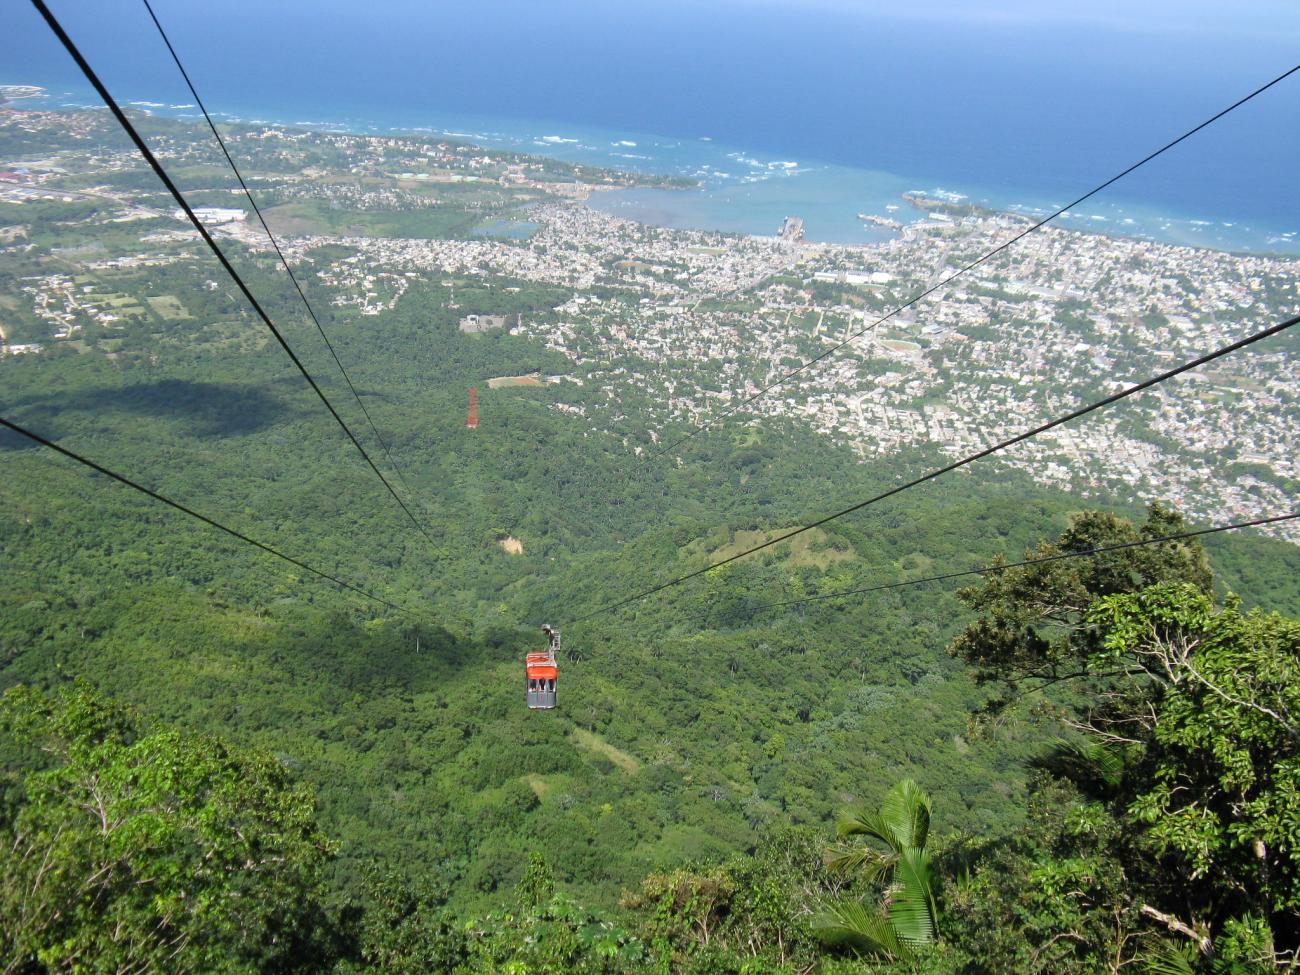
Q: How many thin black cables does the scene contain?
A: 6